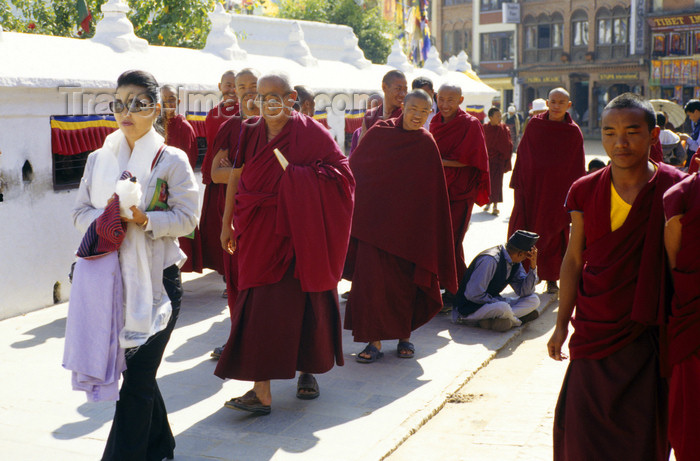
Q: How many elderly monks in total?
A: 1